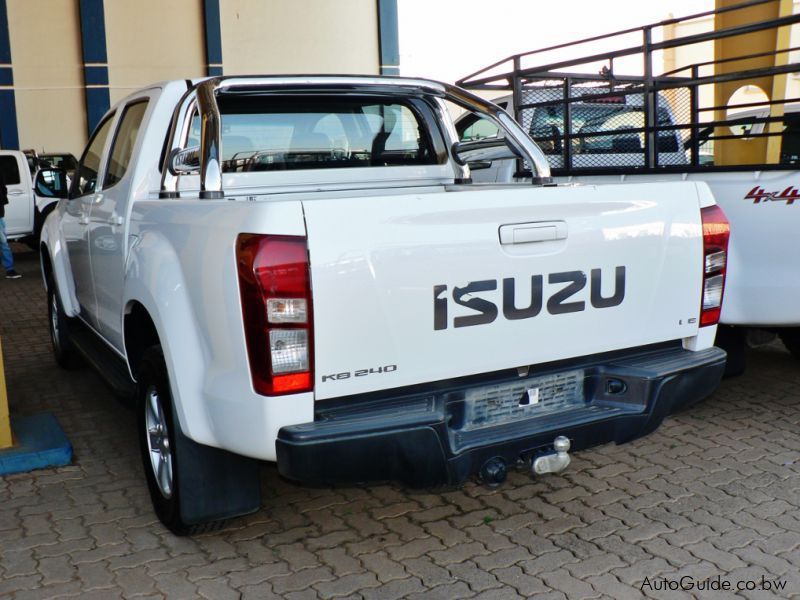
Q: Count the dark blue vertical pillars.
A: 4